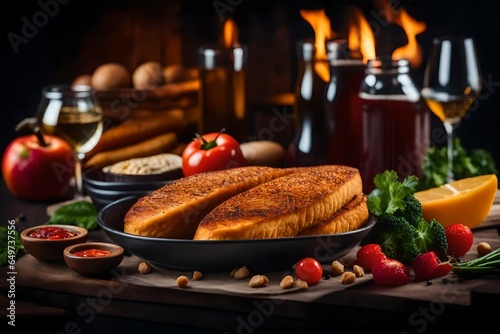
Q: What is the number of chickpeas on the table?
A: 13